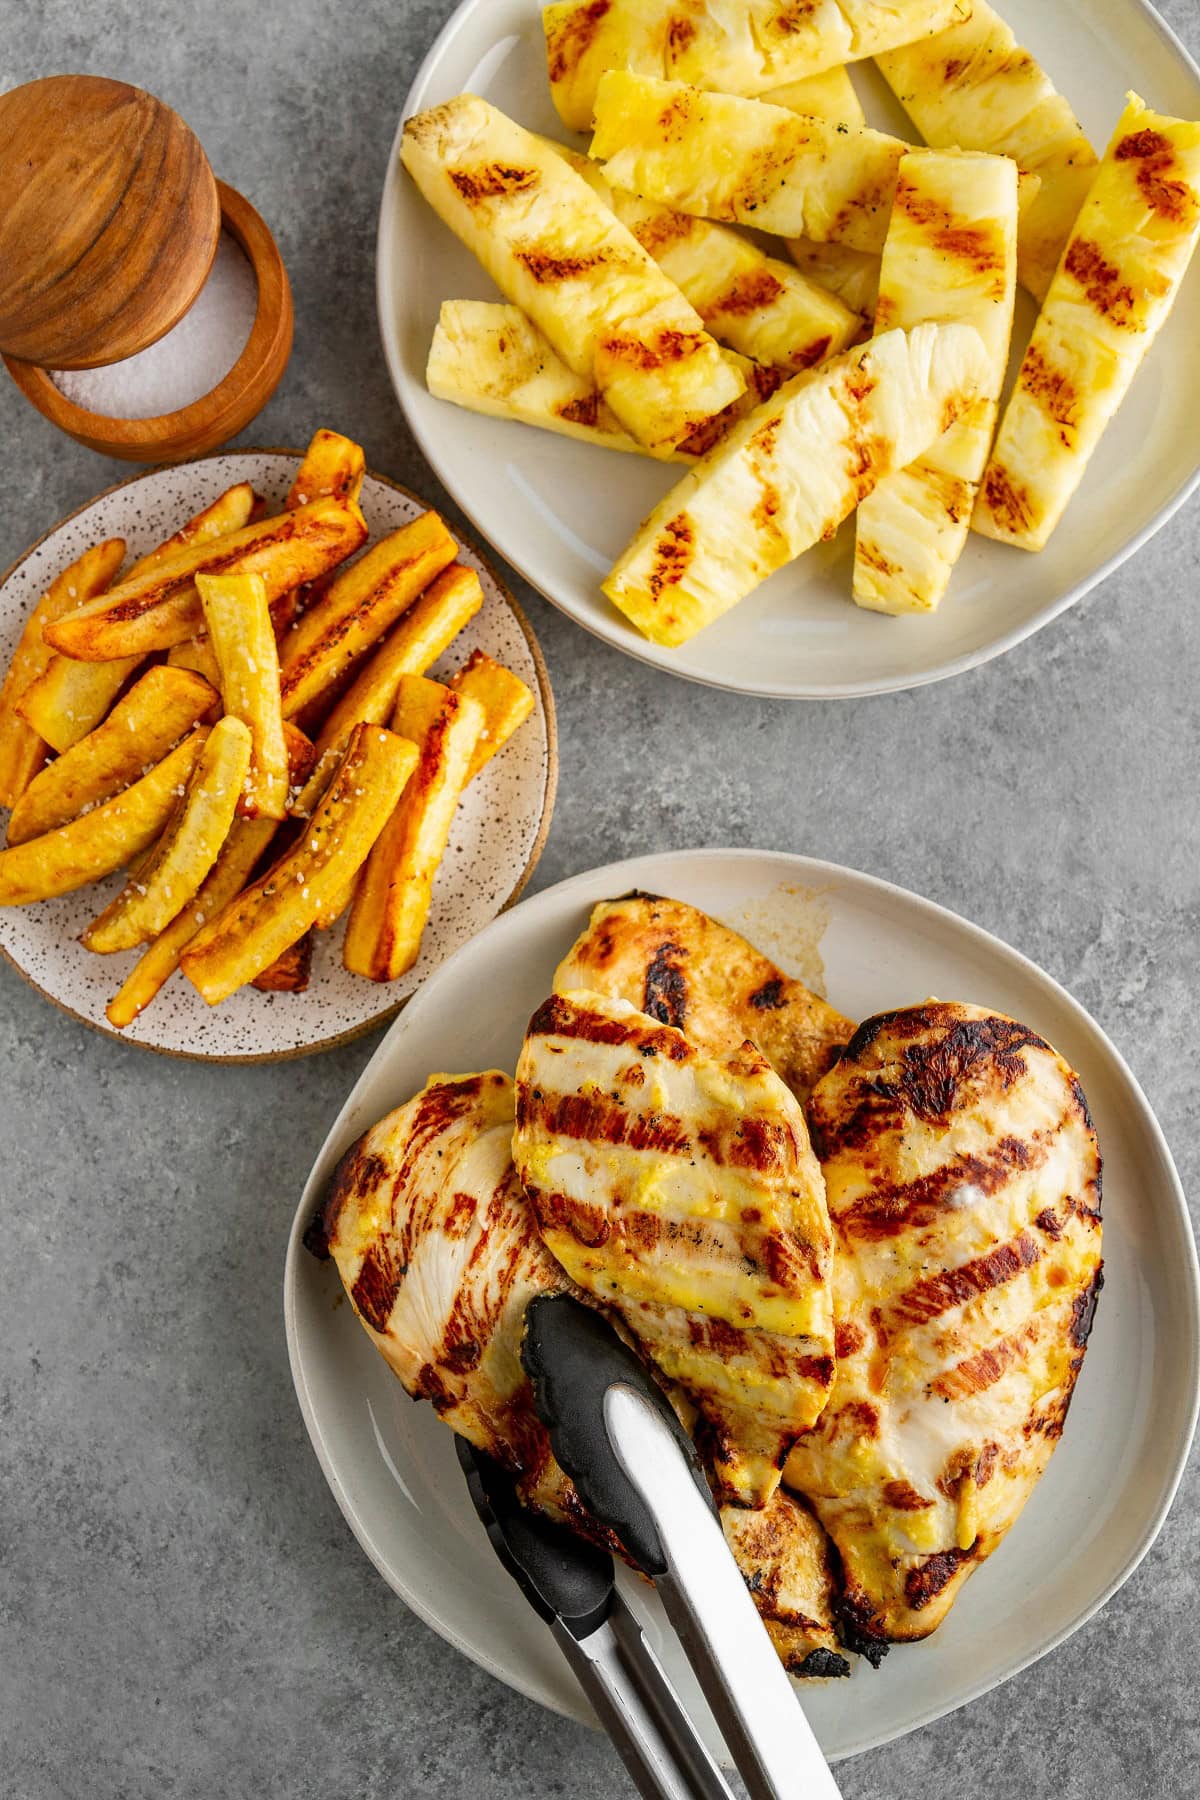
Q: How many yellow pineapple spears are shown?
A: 10